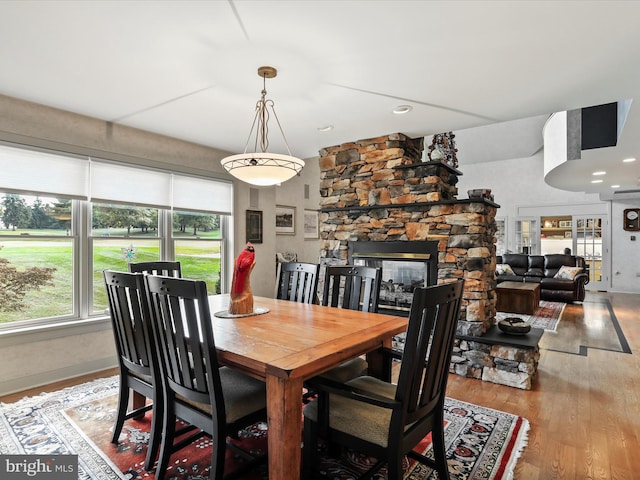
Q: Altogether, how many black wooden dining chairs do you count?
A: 6